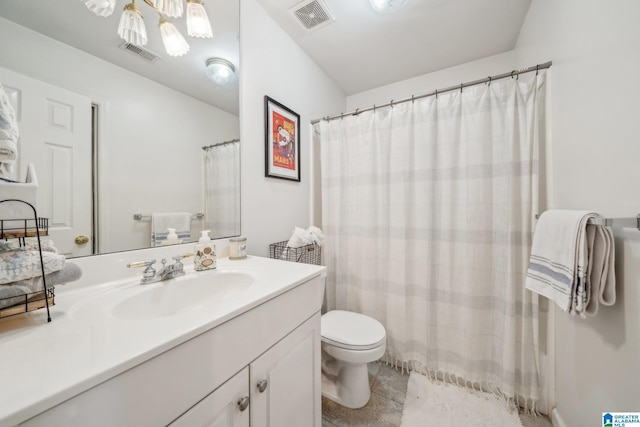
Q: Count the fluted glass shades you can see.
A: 5